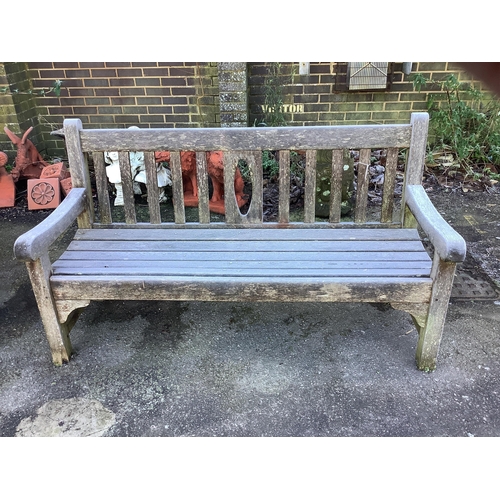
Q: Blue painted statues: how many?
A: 0